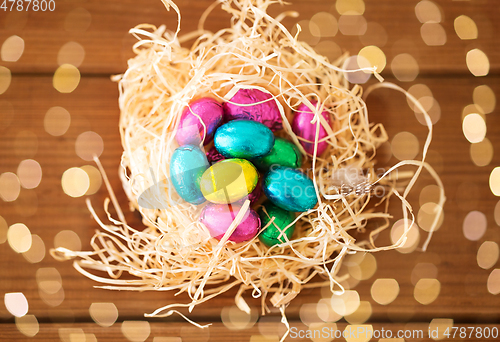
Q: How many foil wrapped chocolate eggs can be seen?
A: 11